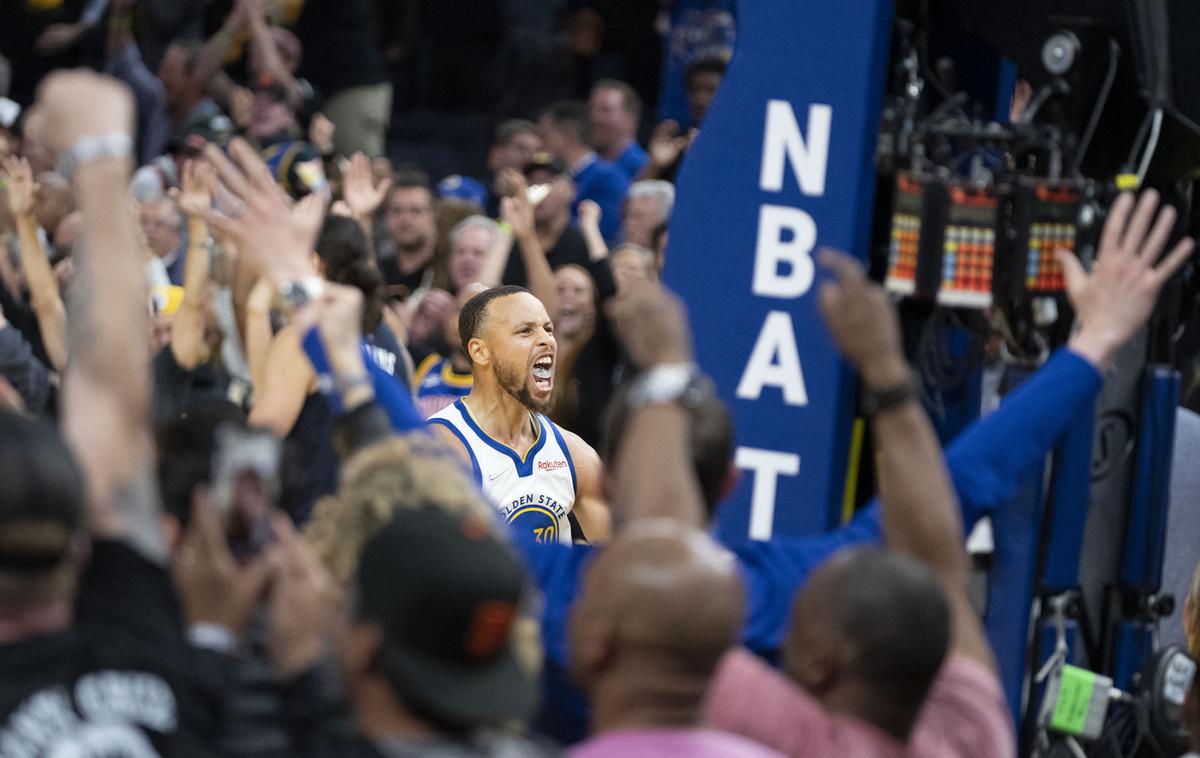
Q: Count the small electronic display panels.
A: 3